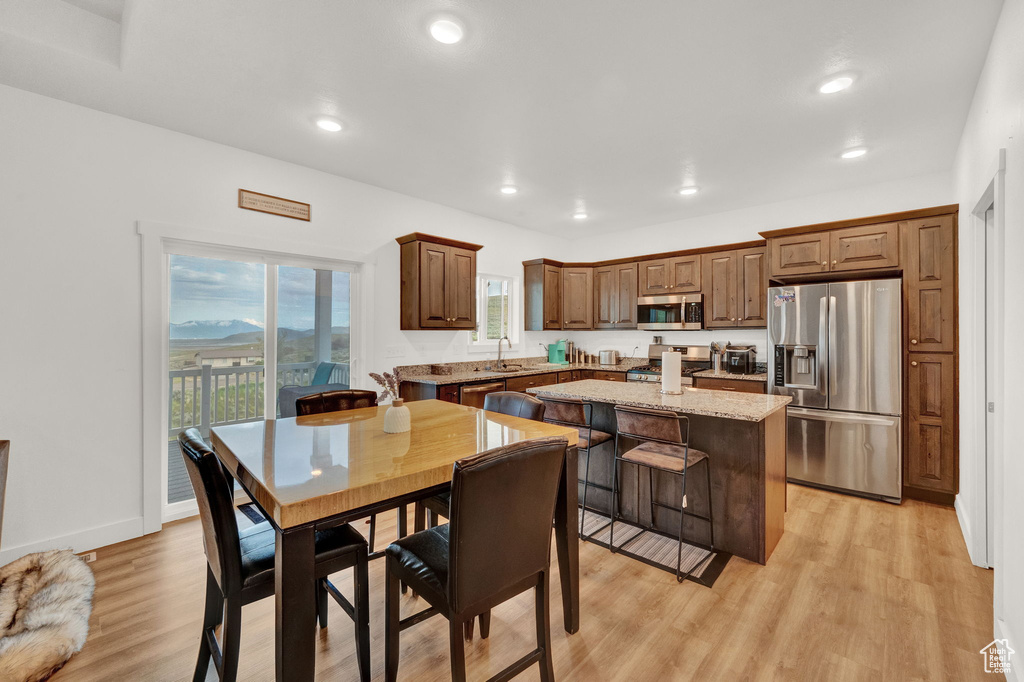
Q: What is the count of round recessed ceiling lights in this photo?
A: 7